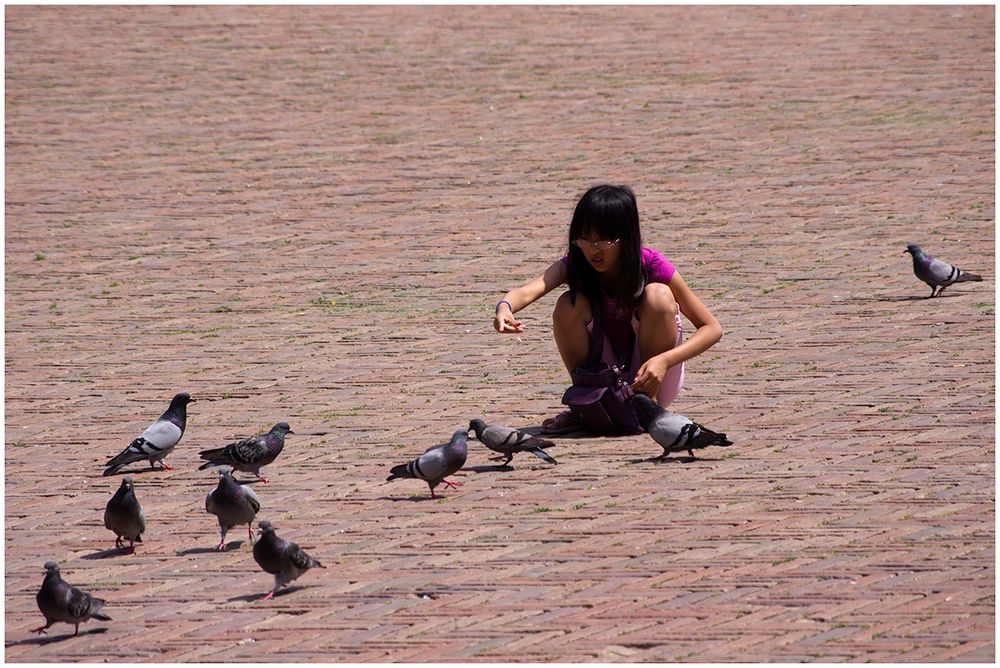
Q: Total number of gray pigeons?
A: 10